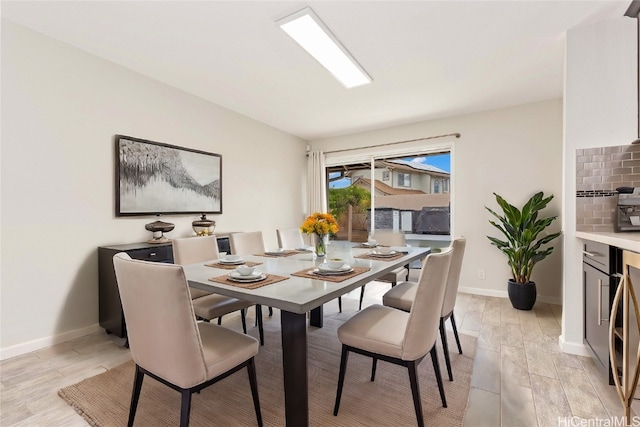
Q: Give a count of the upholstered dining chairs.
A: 7